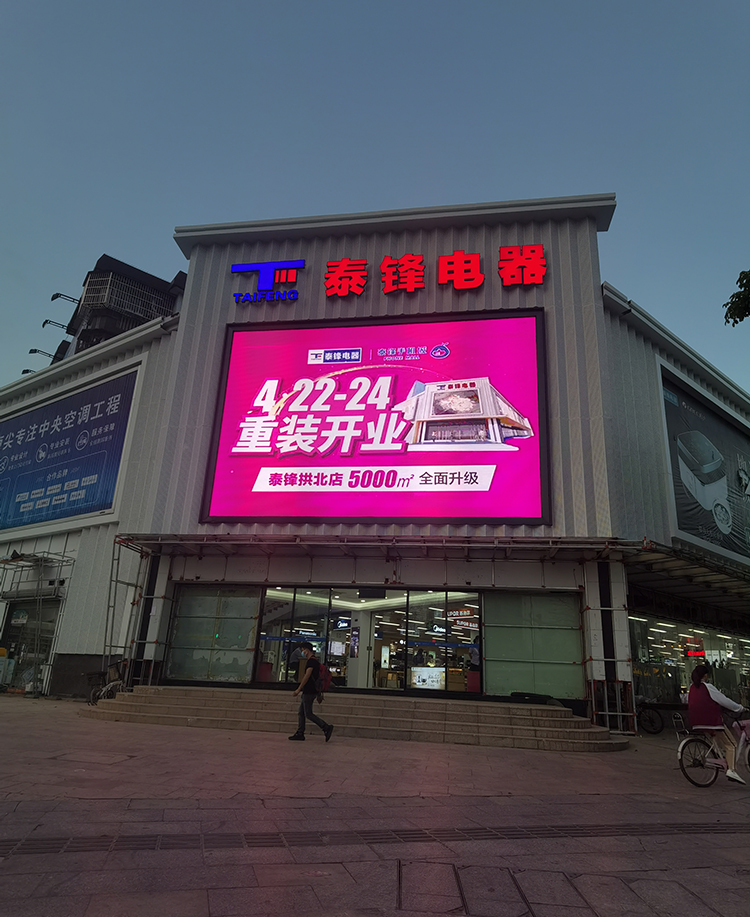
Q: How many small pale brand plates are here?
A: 9